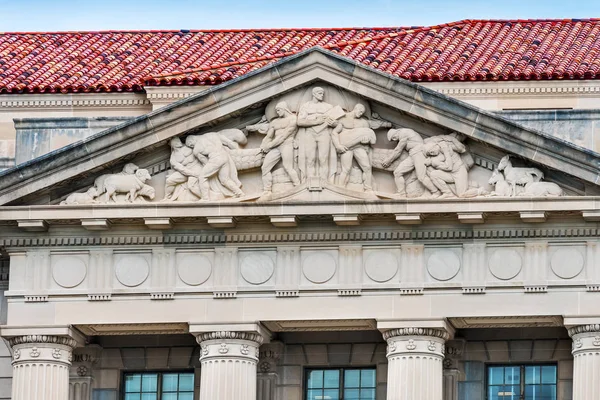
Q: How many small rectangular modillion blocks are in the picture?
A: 10